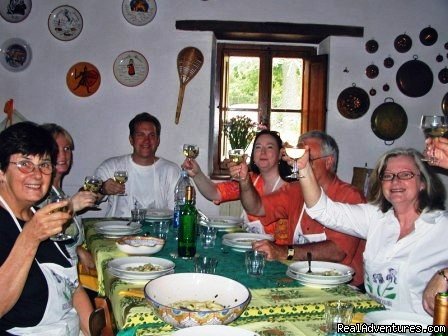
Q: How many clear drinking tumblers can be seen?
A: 6